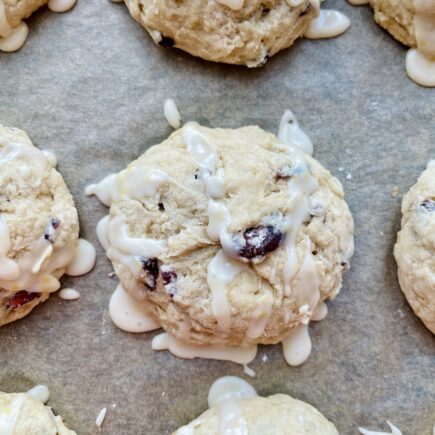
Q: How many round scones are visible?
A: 8